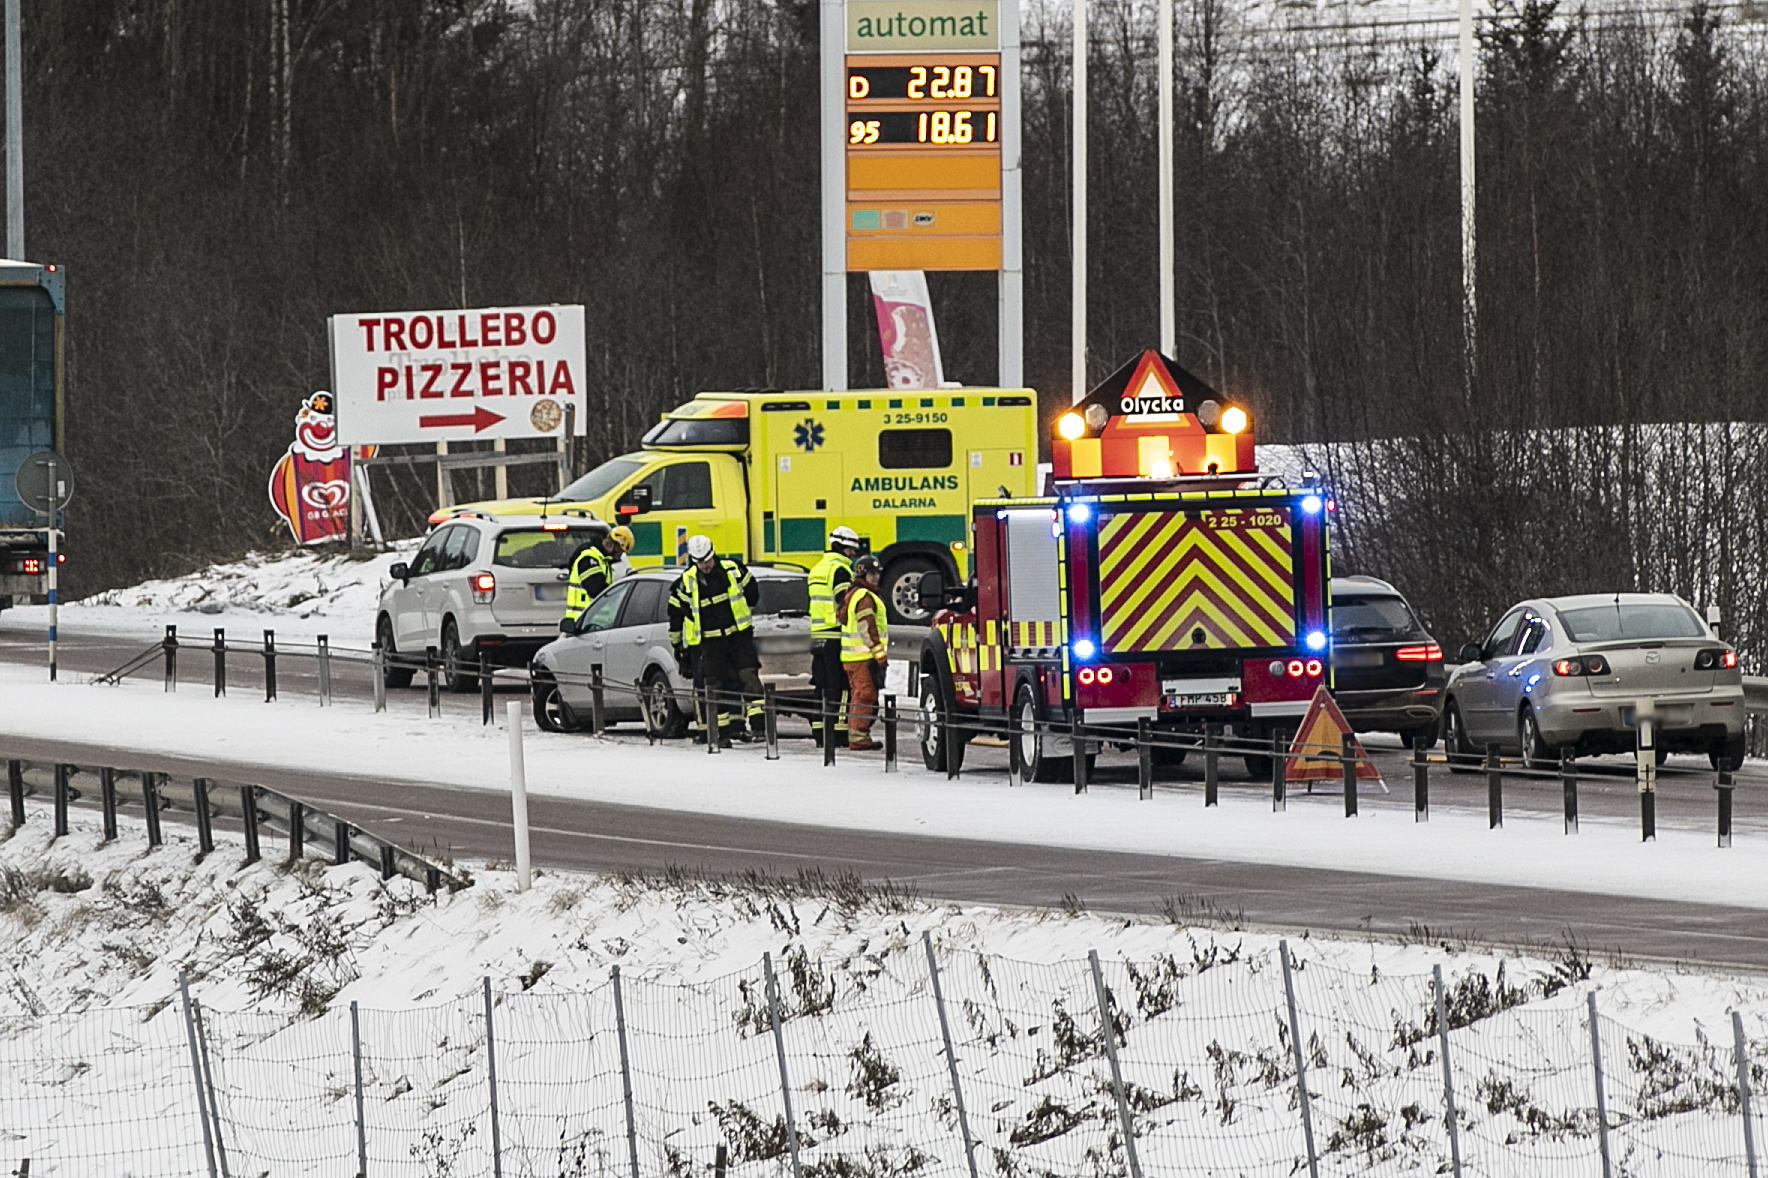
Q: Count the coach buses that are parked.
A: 0